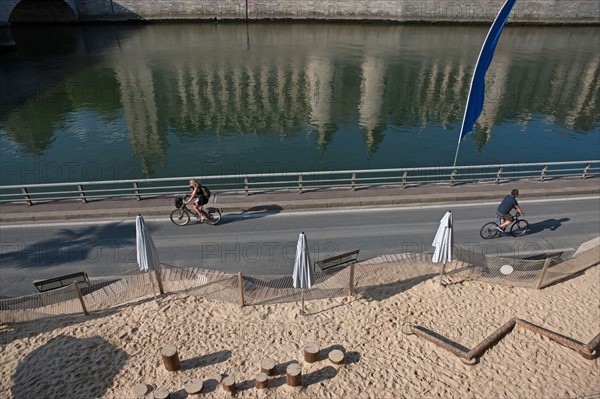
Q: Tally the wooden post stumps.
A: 11